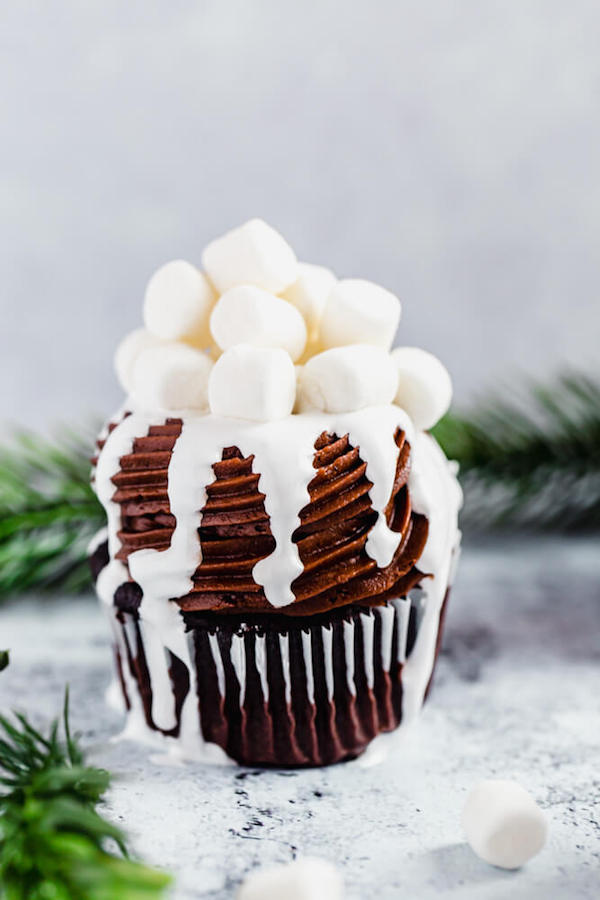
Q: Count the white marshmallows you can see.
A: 12